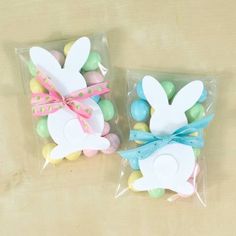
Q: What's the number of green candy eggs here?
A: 8